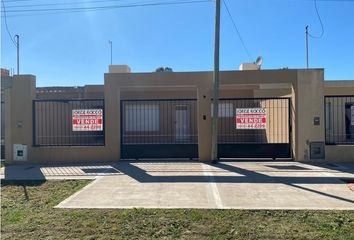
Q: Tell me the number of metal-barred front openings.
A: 4